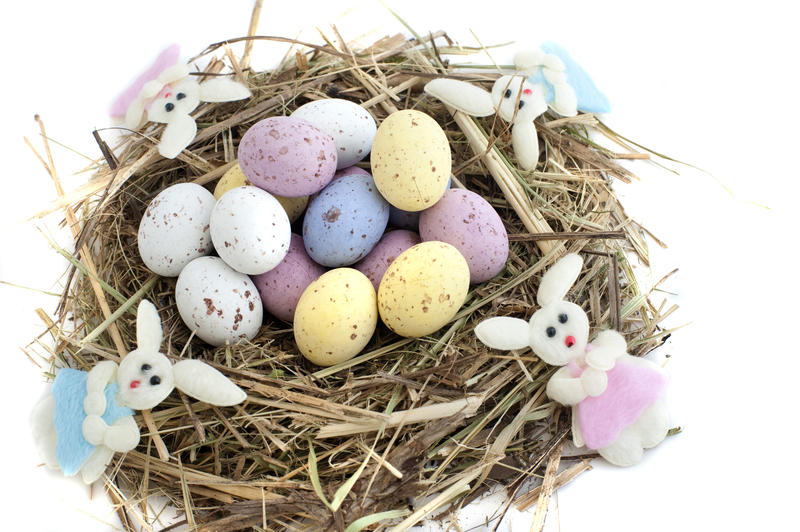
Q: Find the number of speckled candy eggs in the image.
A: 15